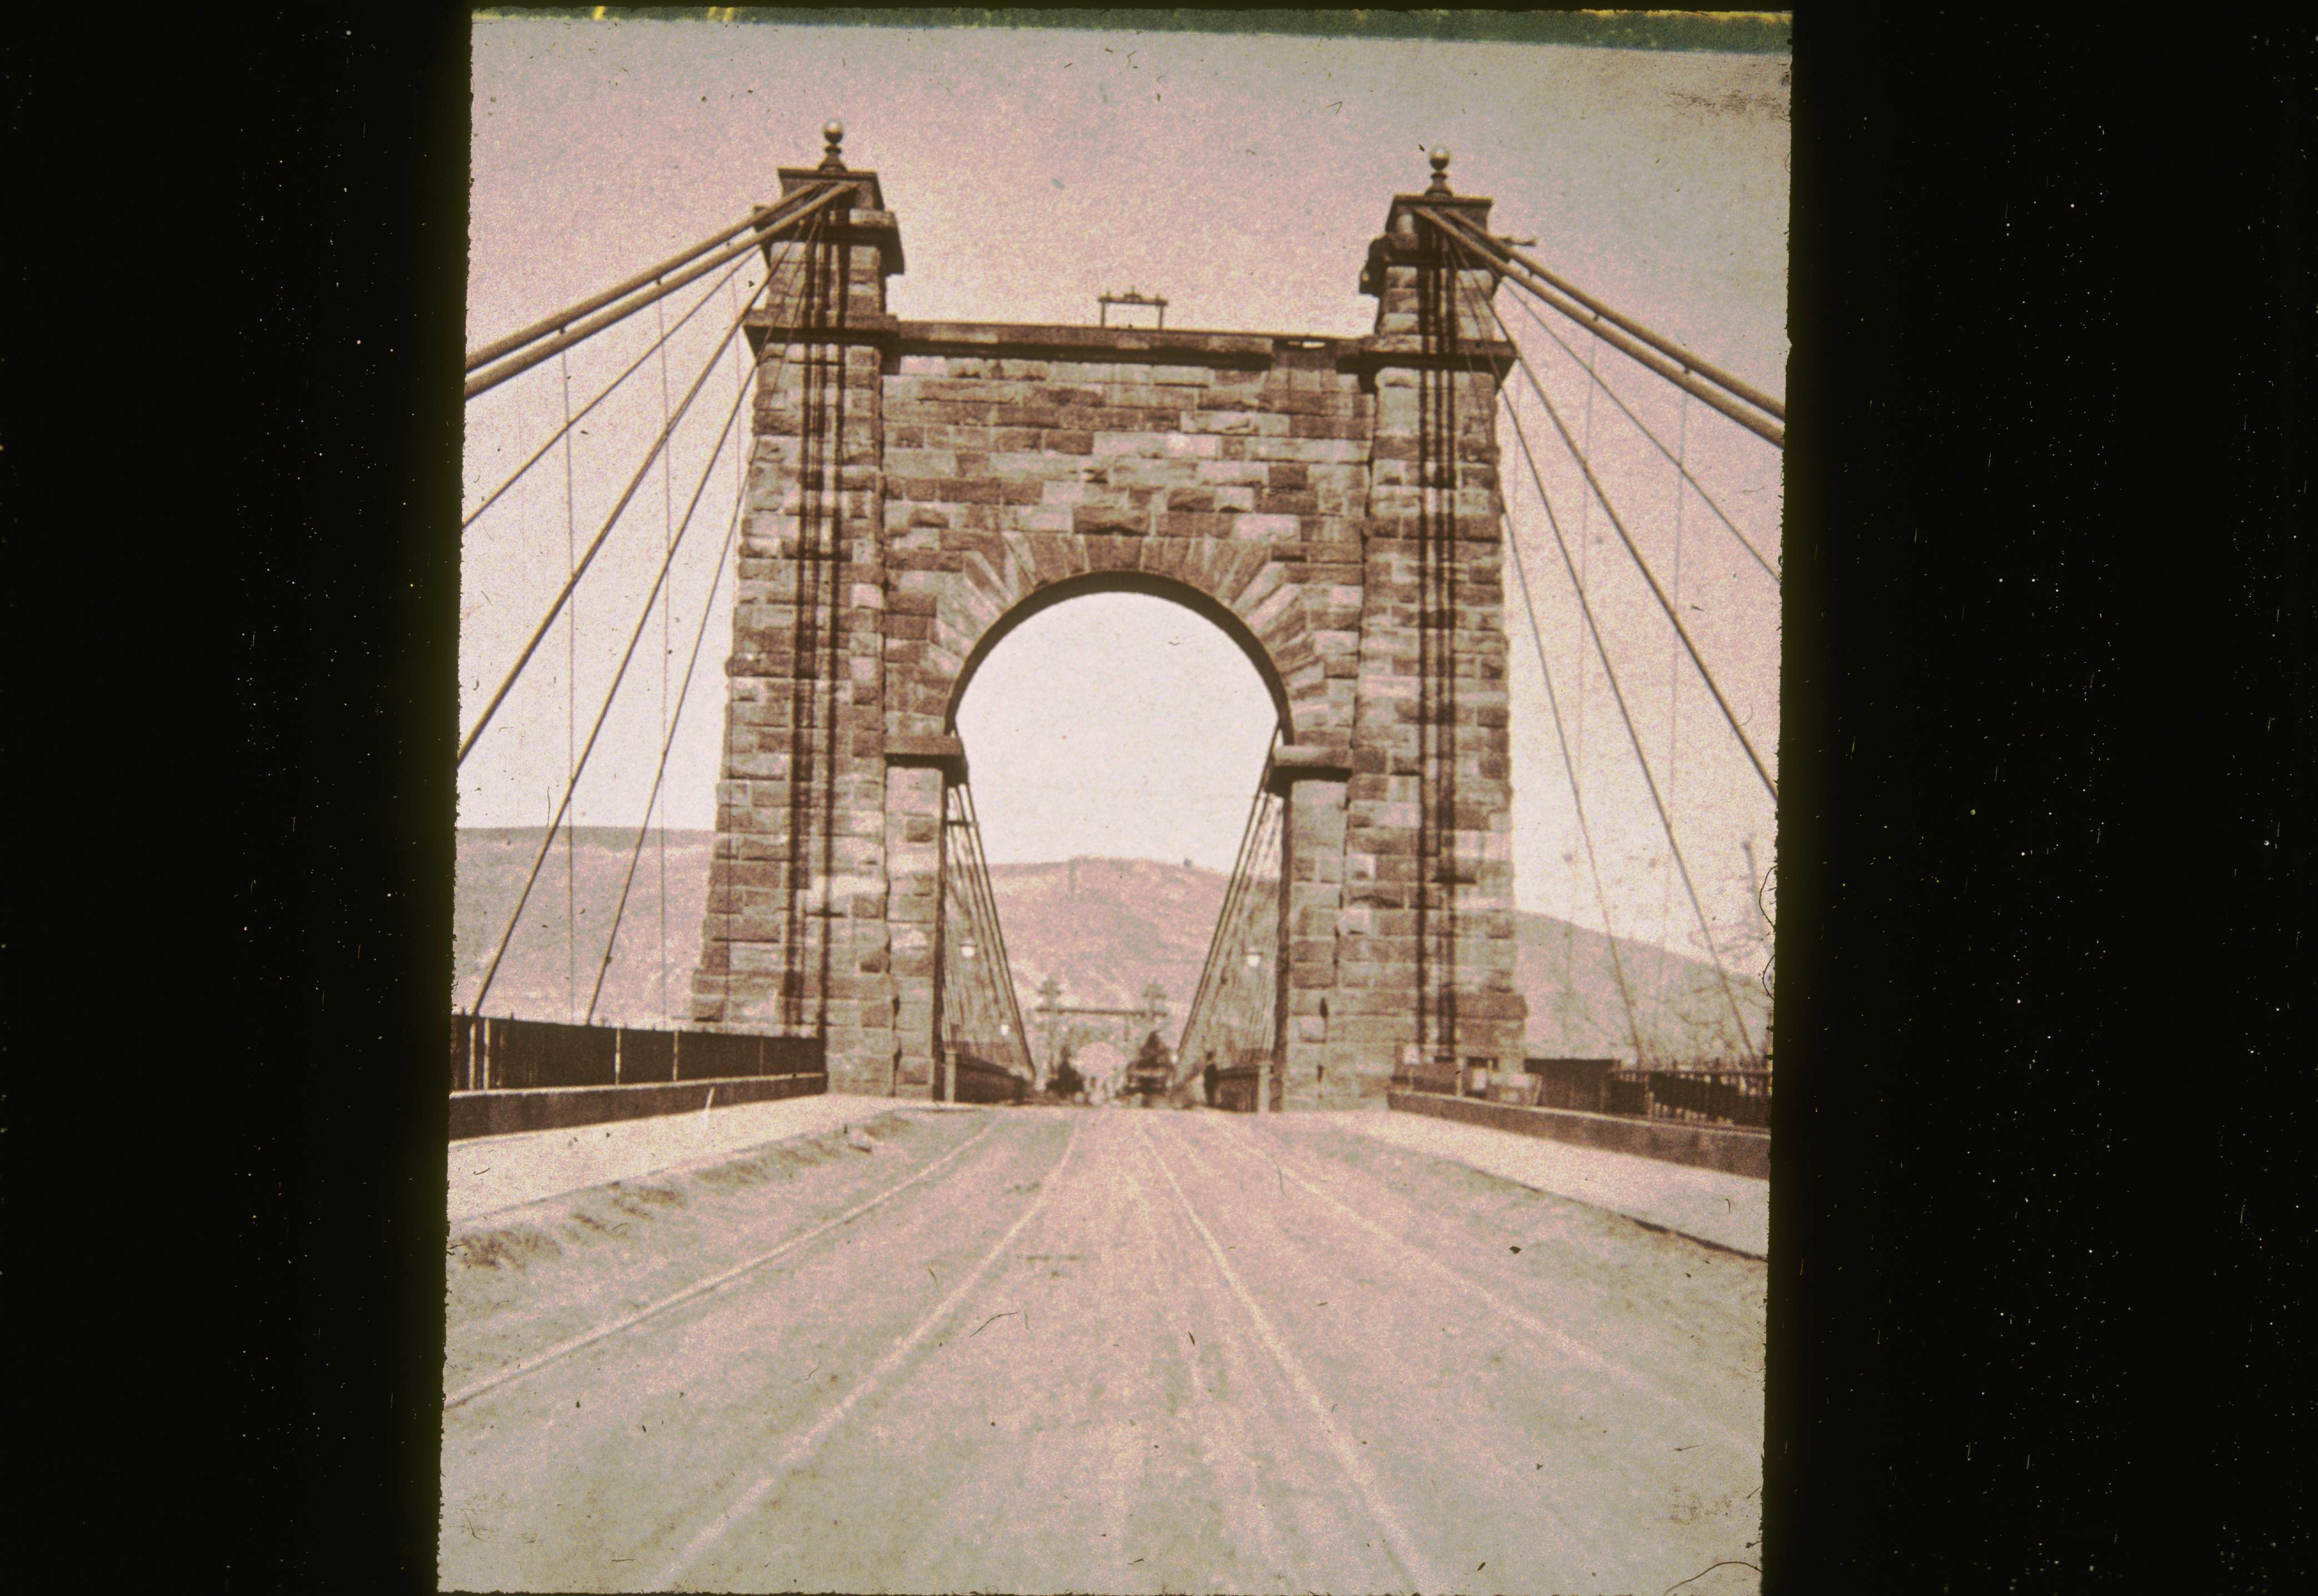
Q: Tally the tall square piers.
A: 2